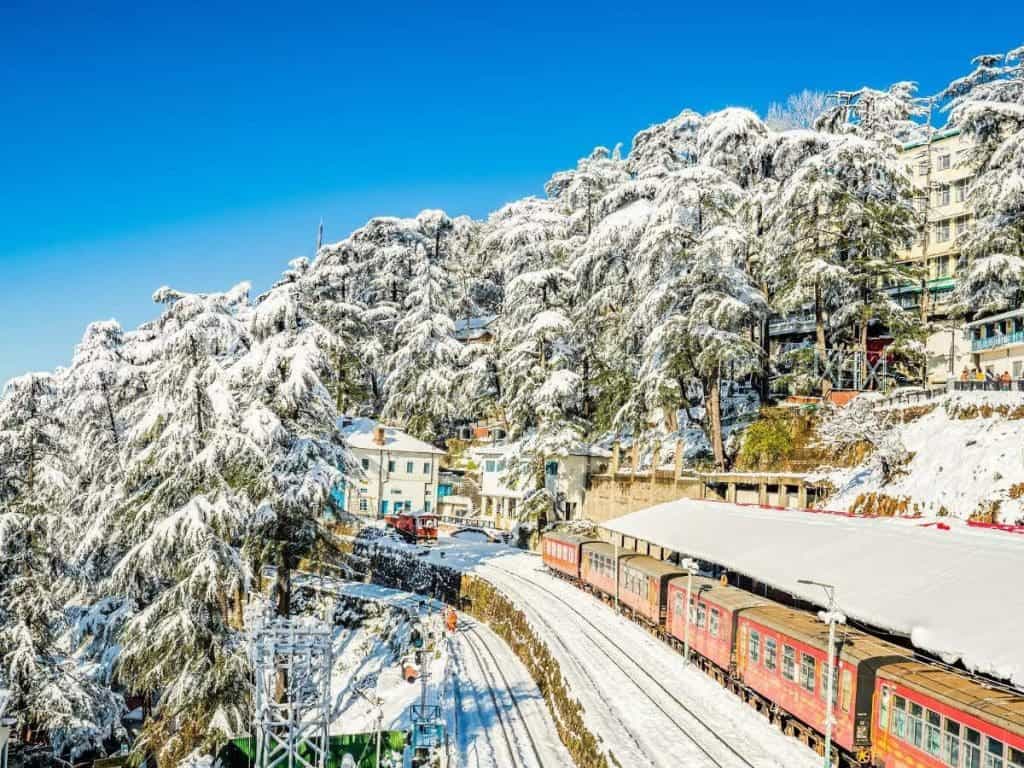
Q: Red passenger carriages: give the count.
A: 6